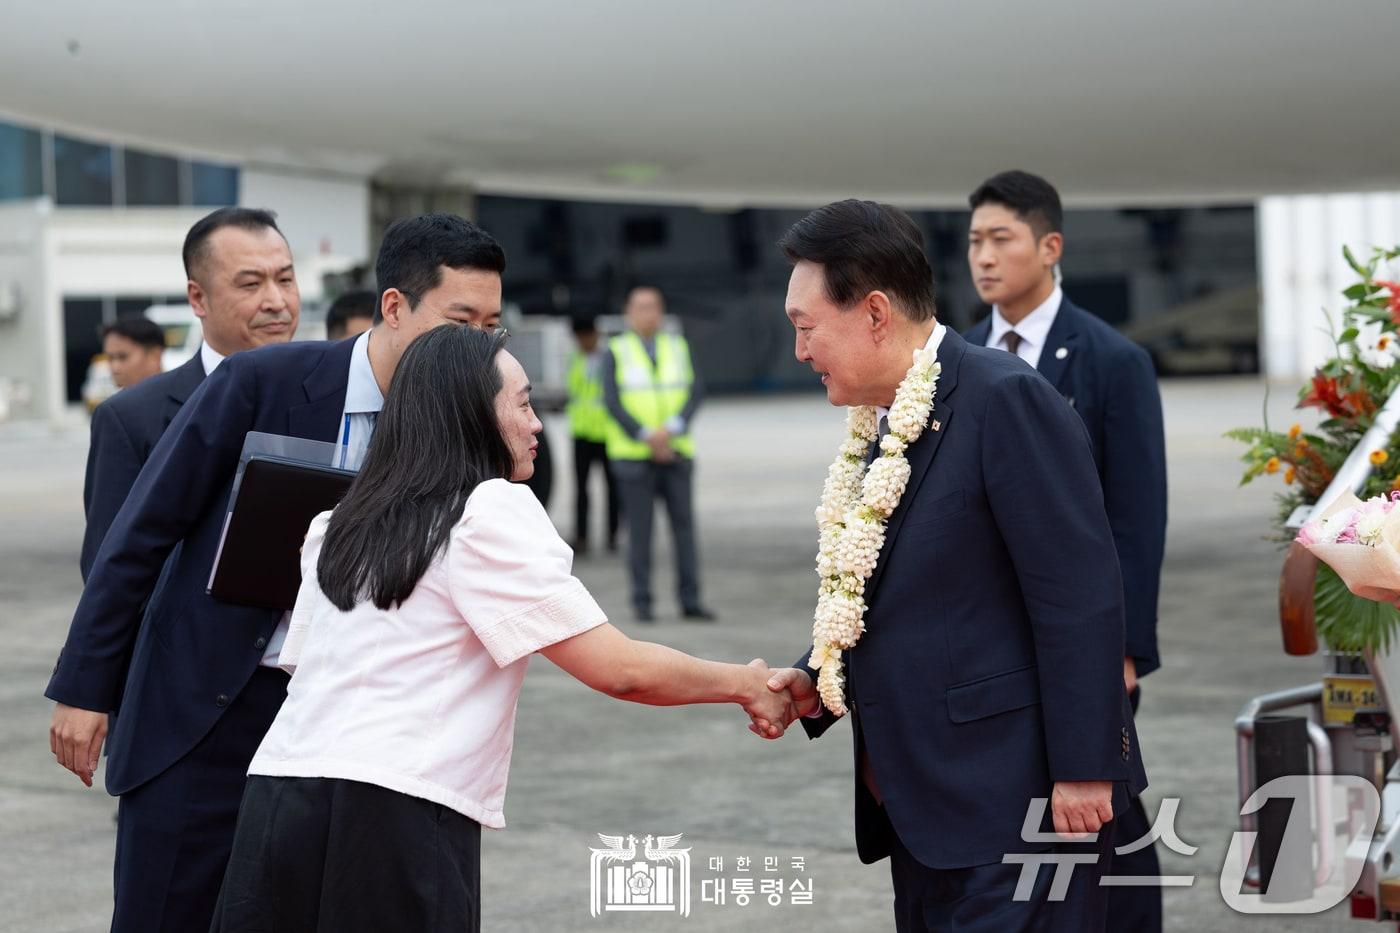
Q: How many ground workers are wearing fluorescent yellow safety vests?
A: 2